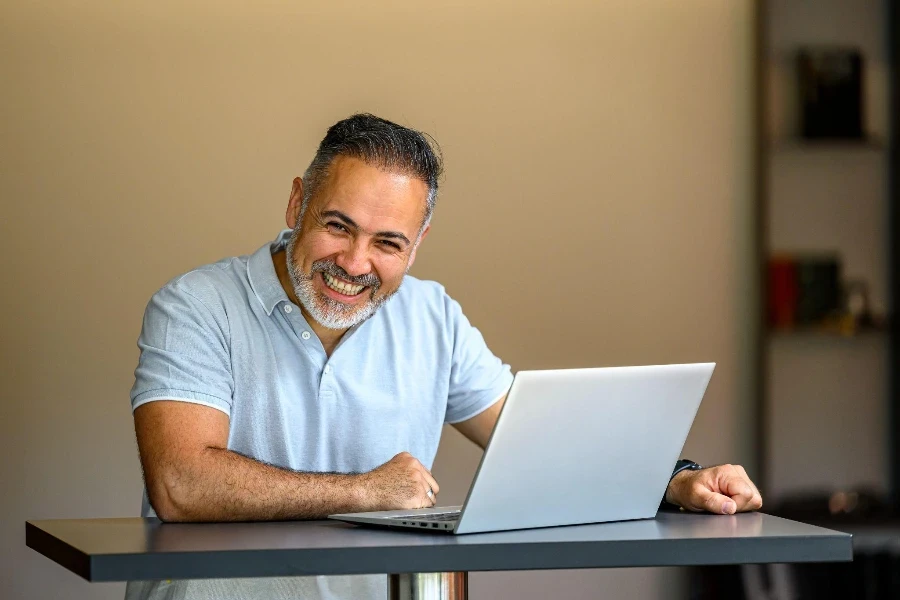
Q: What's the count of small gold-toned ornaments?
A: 1